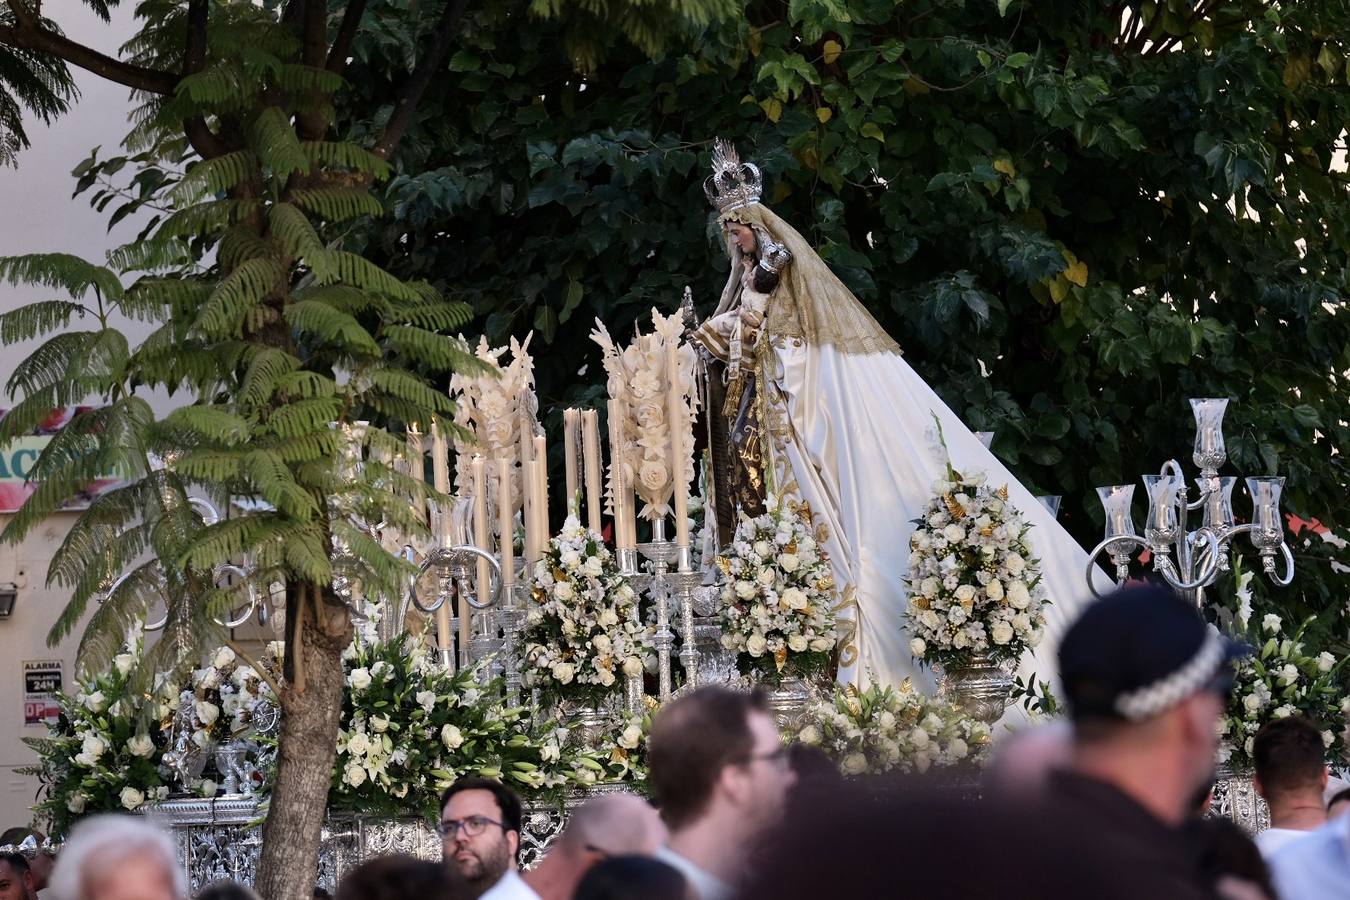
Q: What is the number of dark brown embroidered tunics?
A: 1